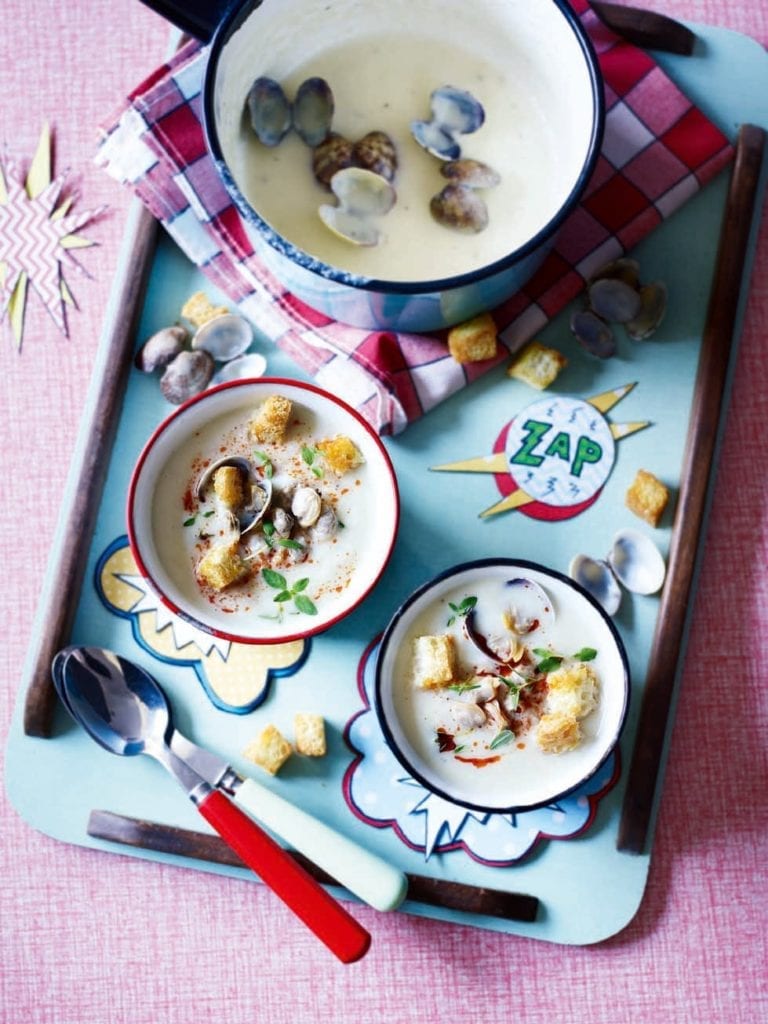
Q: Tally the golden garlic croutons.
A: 13